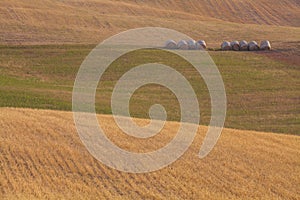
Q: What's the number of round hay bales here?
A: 9